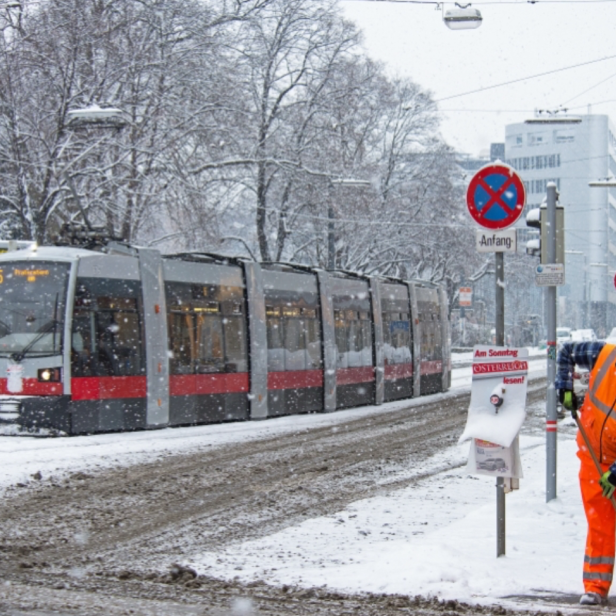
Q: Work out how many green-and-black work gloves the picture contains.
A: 2